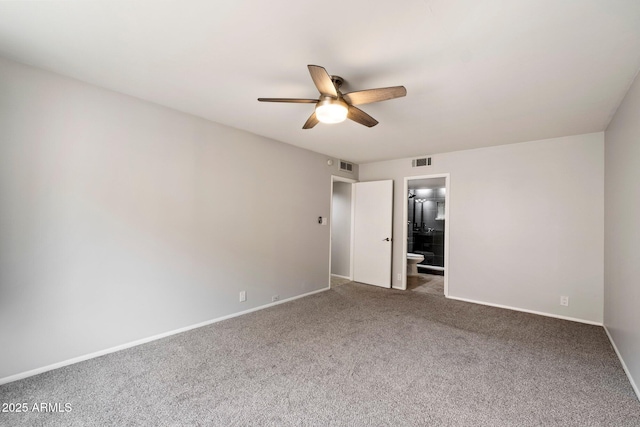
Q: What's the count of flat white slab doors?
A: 1